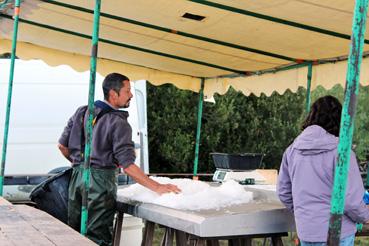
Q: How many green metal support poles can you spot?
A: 5